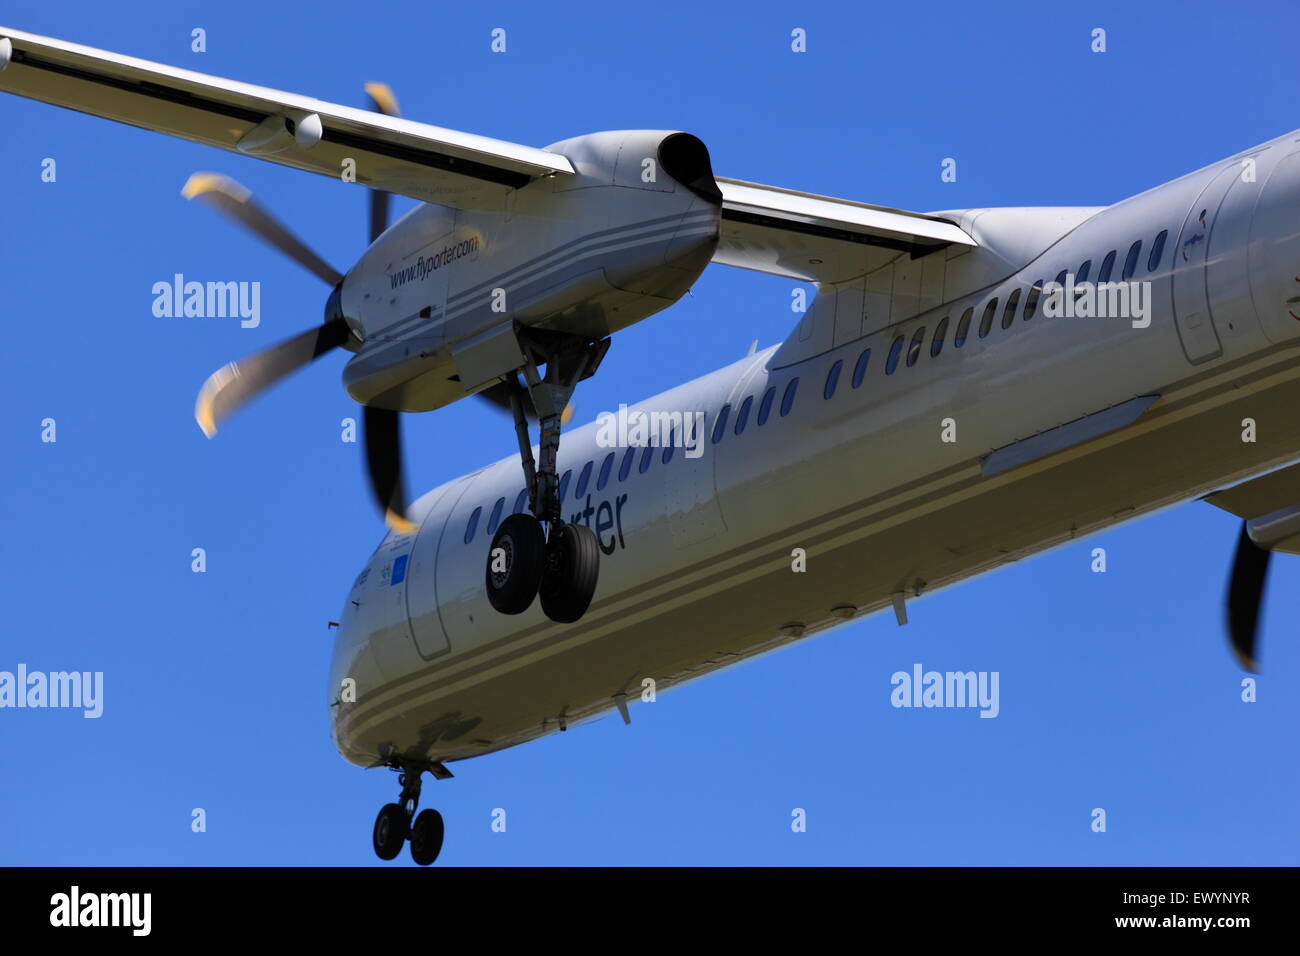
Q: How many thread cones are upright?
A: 0